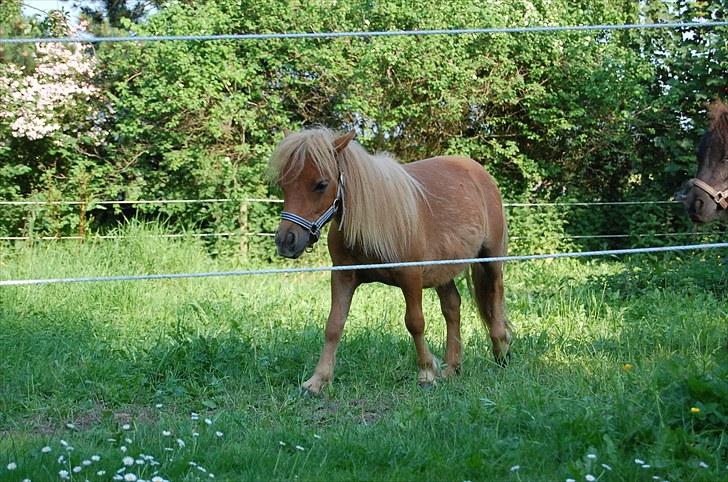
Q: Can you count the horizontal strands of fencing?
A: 4